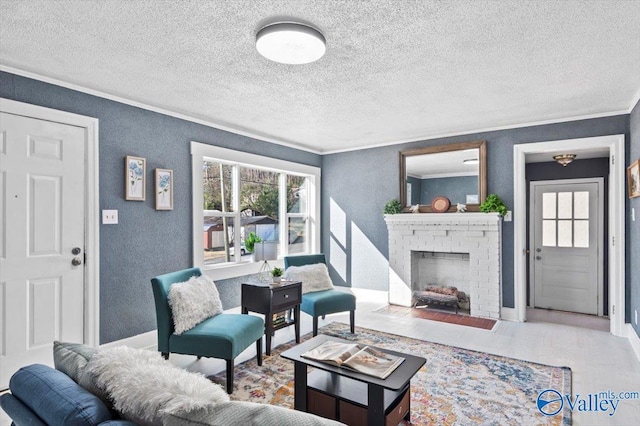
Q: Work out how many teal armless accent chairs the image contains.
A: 2